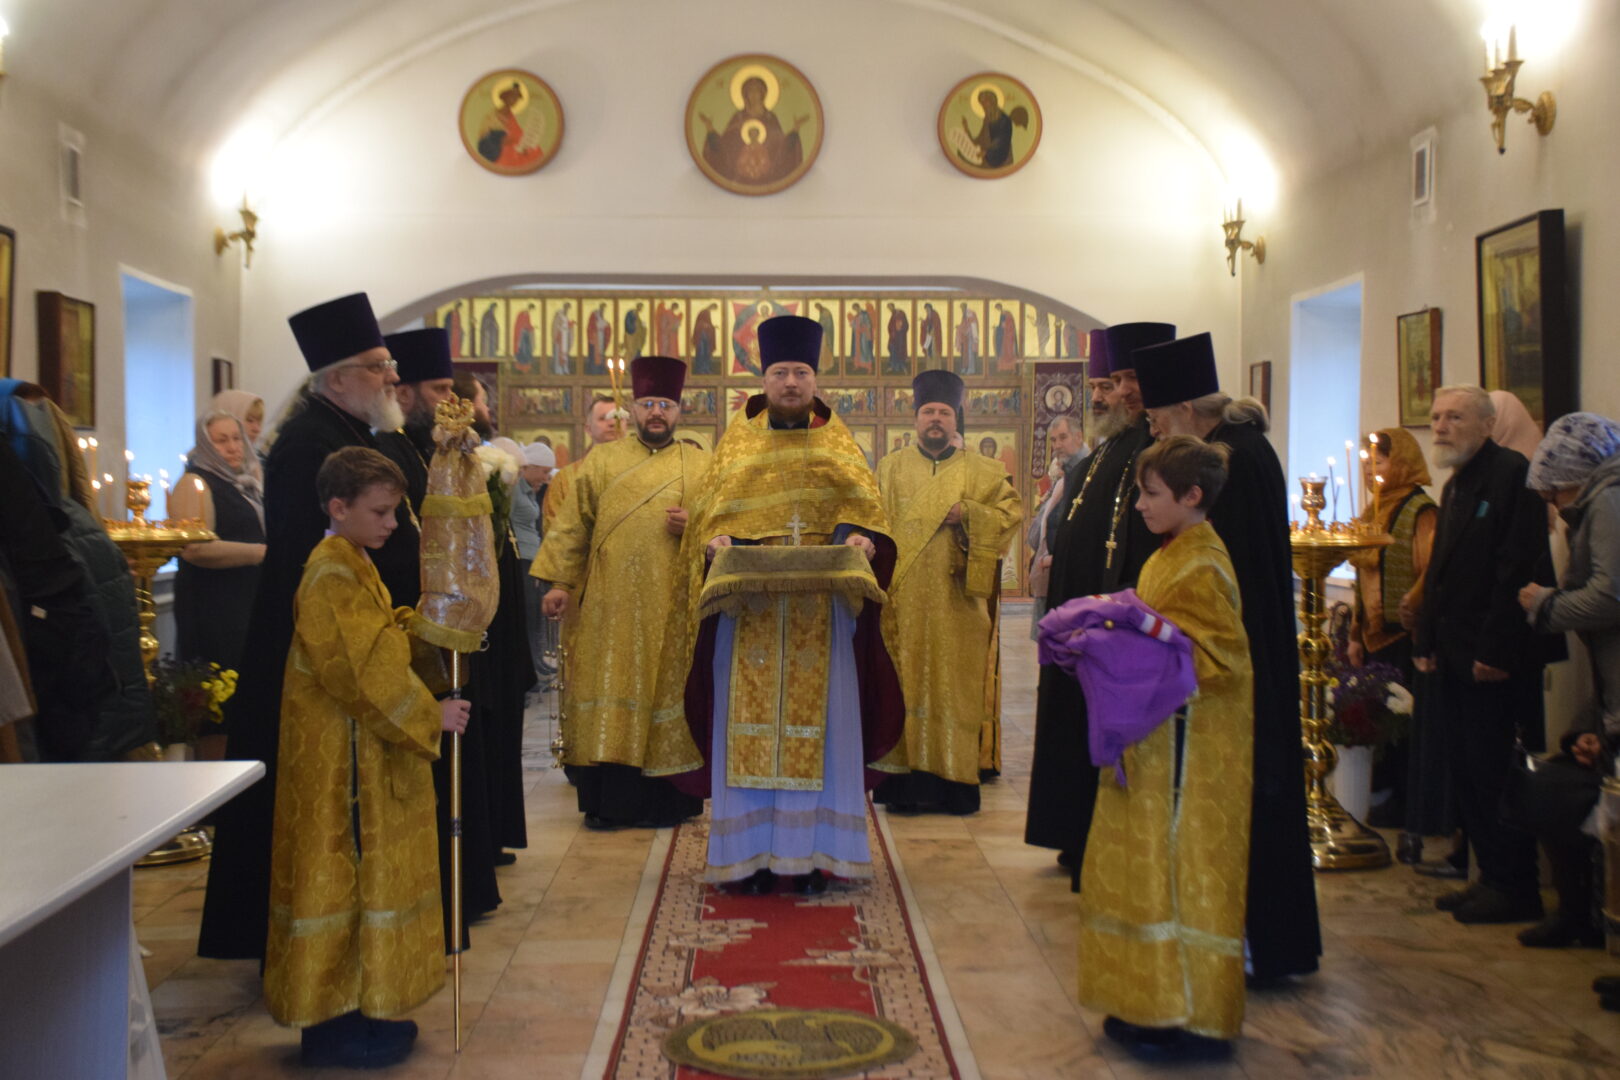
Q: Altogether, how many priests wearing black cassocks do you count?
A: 6